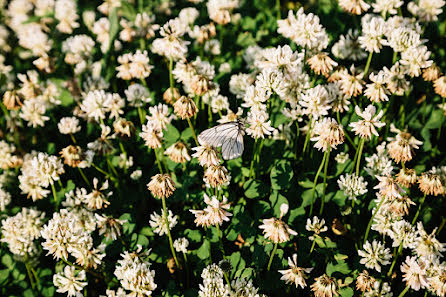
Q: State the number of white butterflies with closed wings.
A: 1